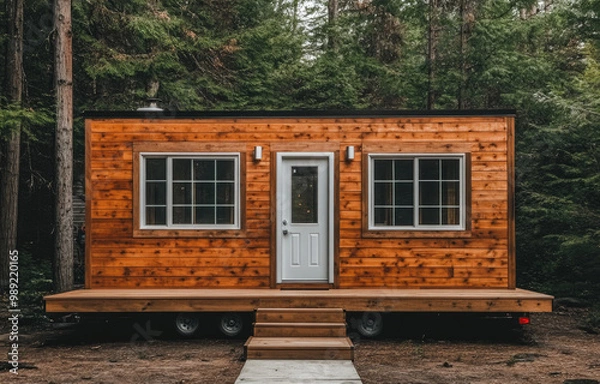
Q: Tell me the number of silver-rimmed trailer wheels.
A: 3